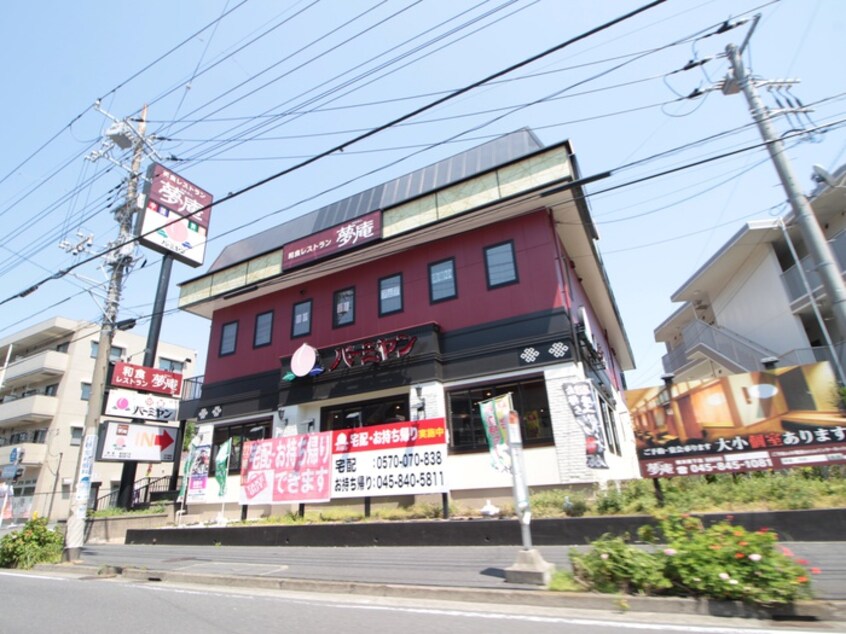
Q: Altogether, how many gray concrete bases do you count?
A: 1